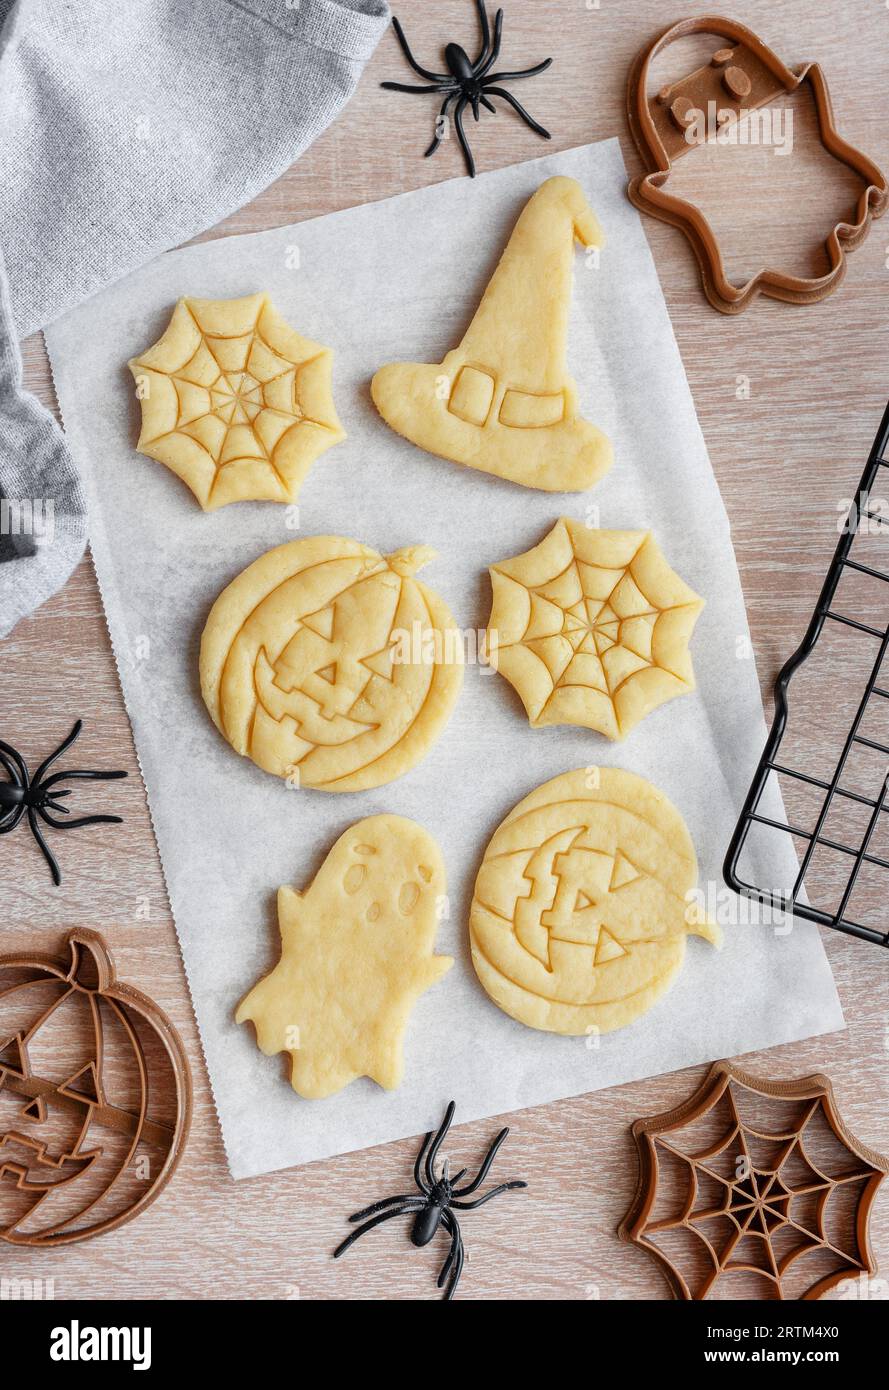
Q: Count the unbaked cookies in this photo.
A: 6